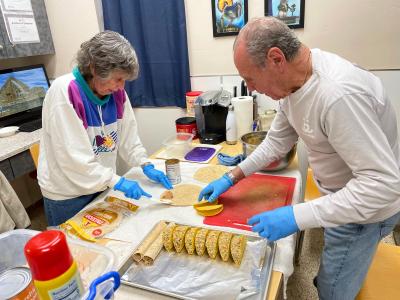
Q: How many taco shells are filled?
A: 7